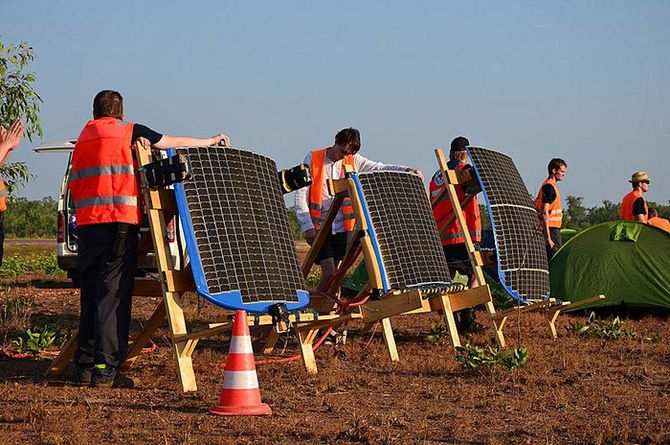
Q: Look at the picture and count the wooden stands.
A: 3